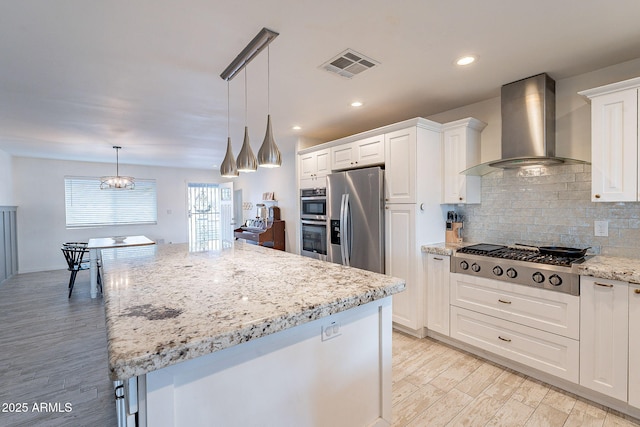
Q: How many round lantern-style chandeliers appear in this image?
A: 1